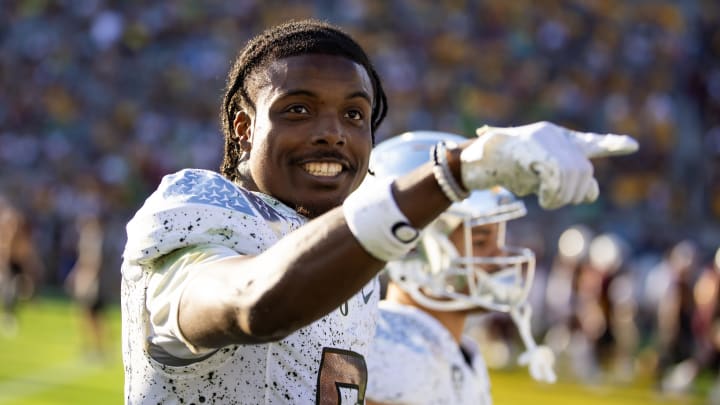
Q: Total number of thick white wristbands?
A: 1